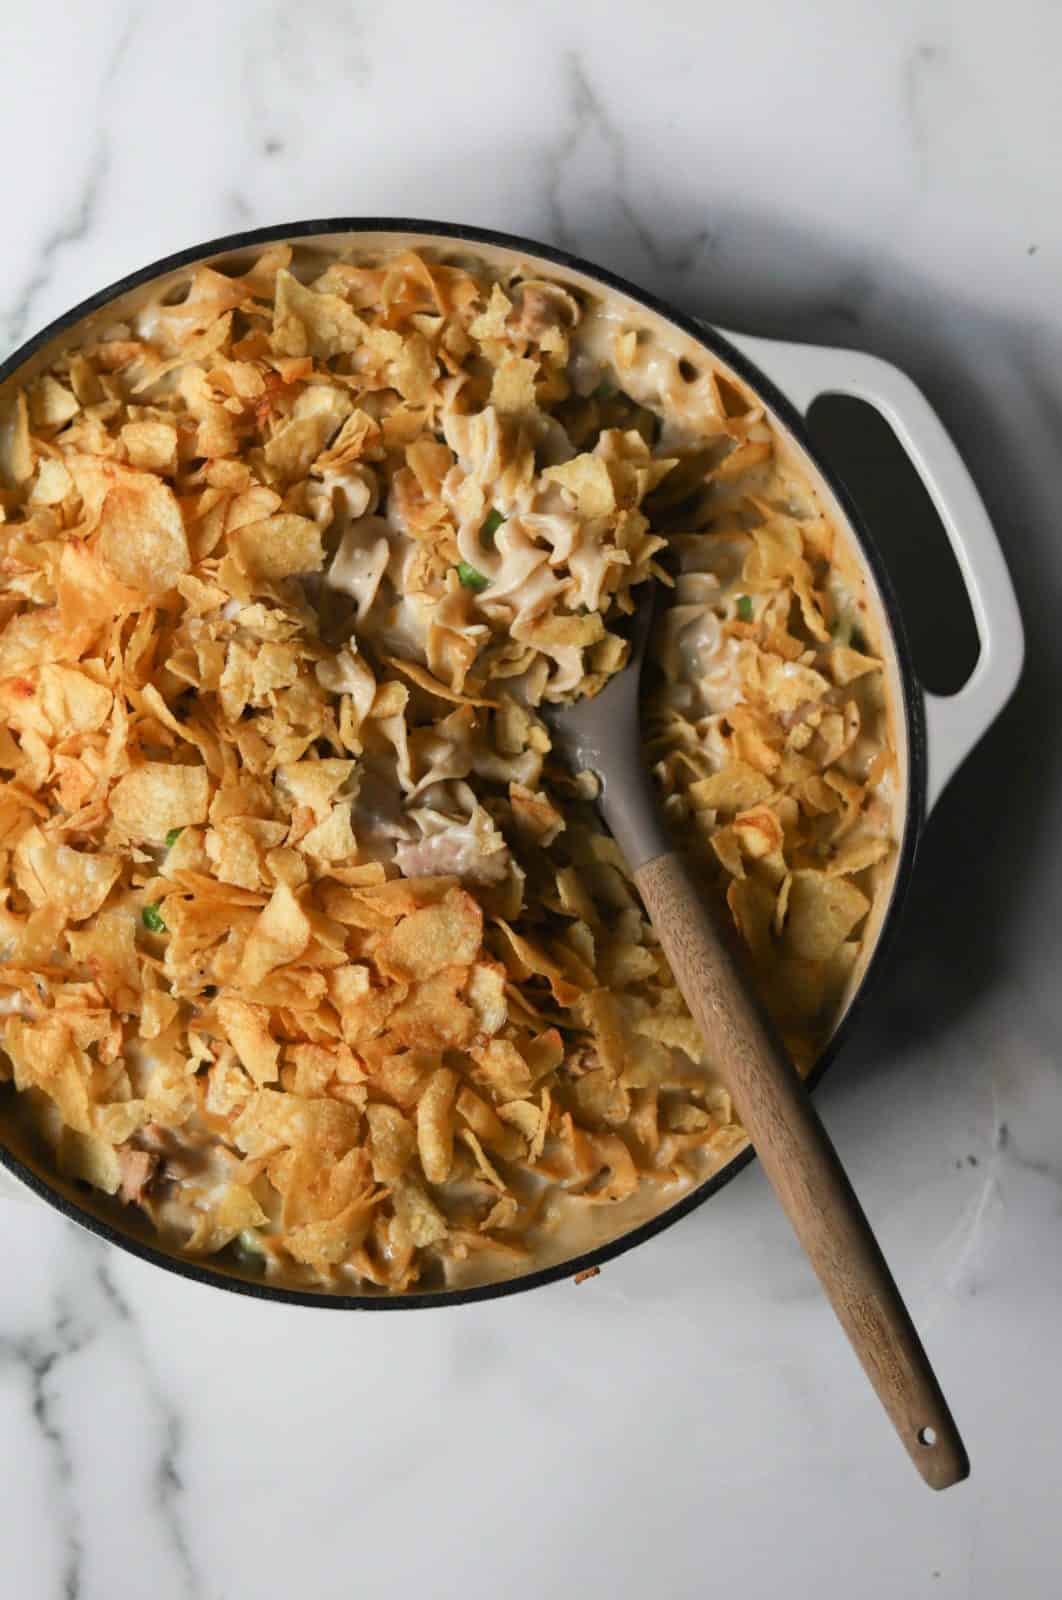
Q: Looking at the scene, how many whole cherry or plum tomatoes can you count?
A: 0